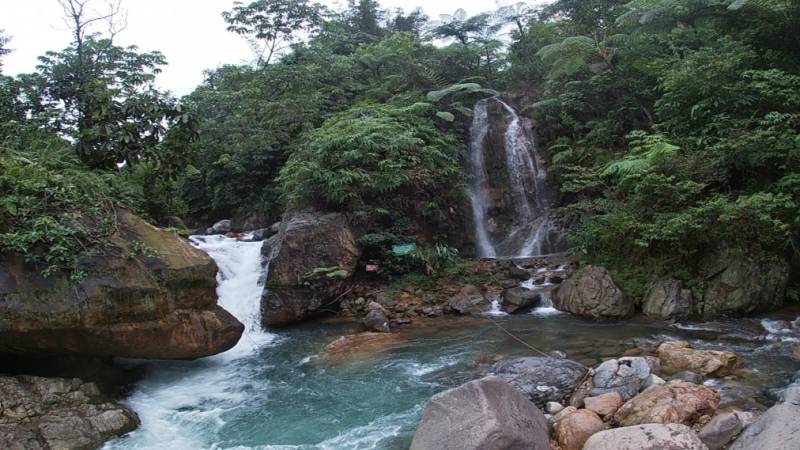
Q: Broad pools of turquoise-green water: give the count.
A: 1